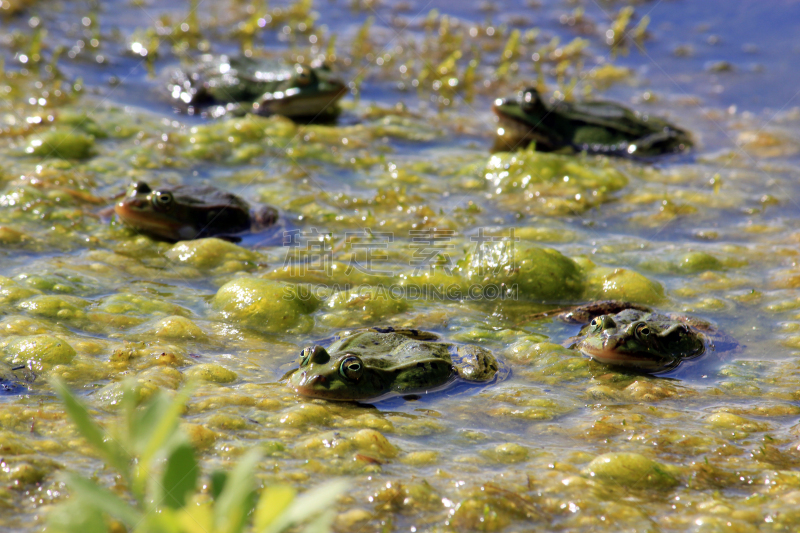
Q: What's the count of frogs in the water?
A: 5